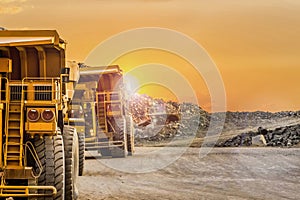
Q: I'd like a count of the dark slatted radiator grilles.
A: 2